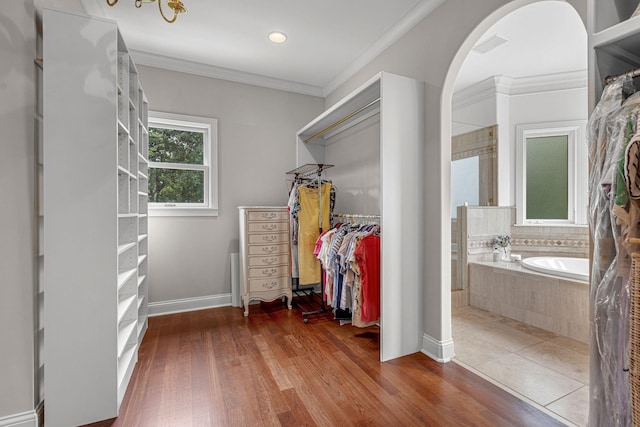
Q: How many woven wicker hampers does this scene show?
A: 1